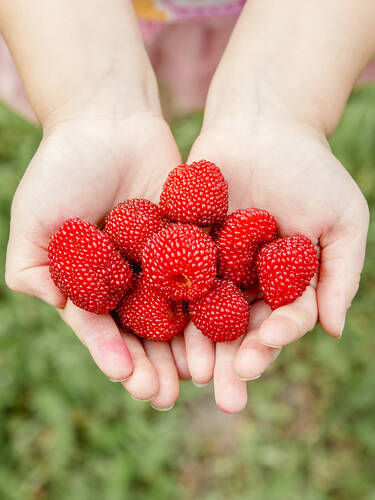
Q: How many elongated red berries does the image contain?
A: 8